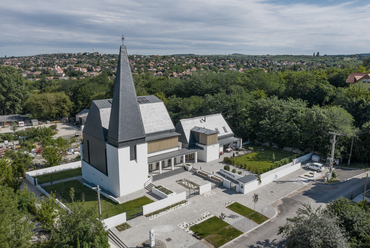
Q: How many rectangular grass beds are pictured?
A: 2